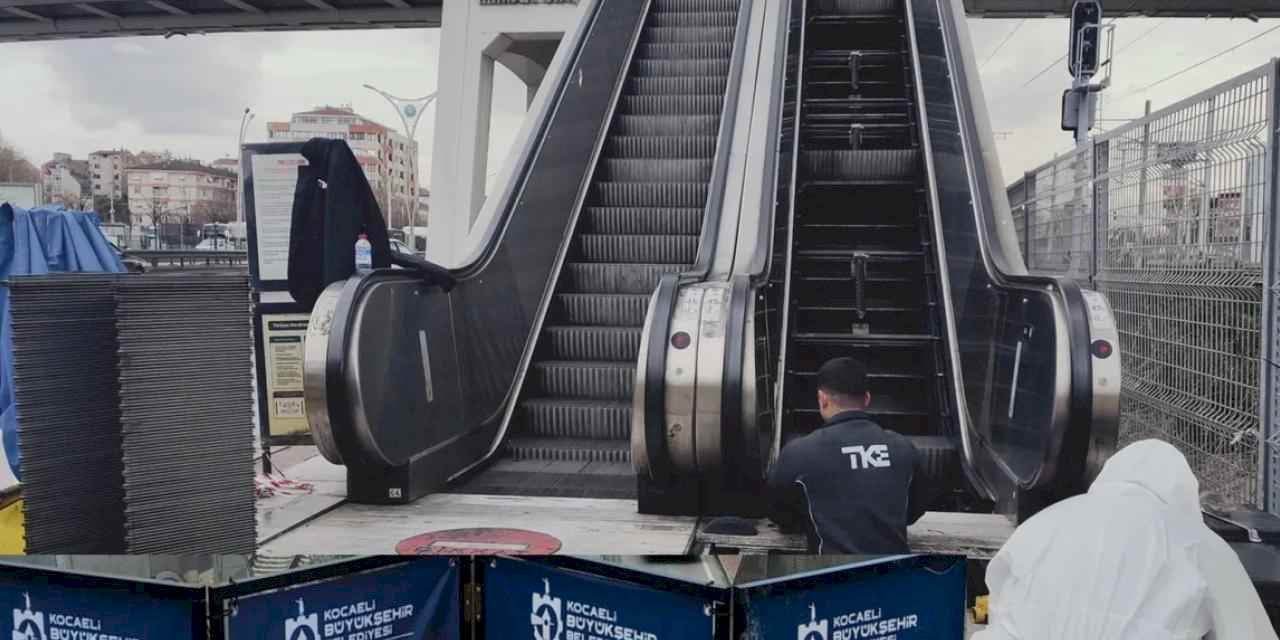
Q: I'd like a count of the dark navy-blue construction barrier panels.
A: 4